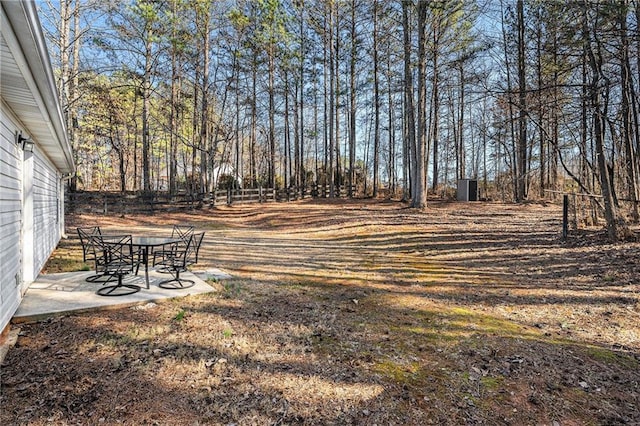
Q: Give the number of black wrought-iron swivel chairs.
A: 4